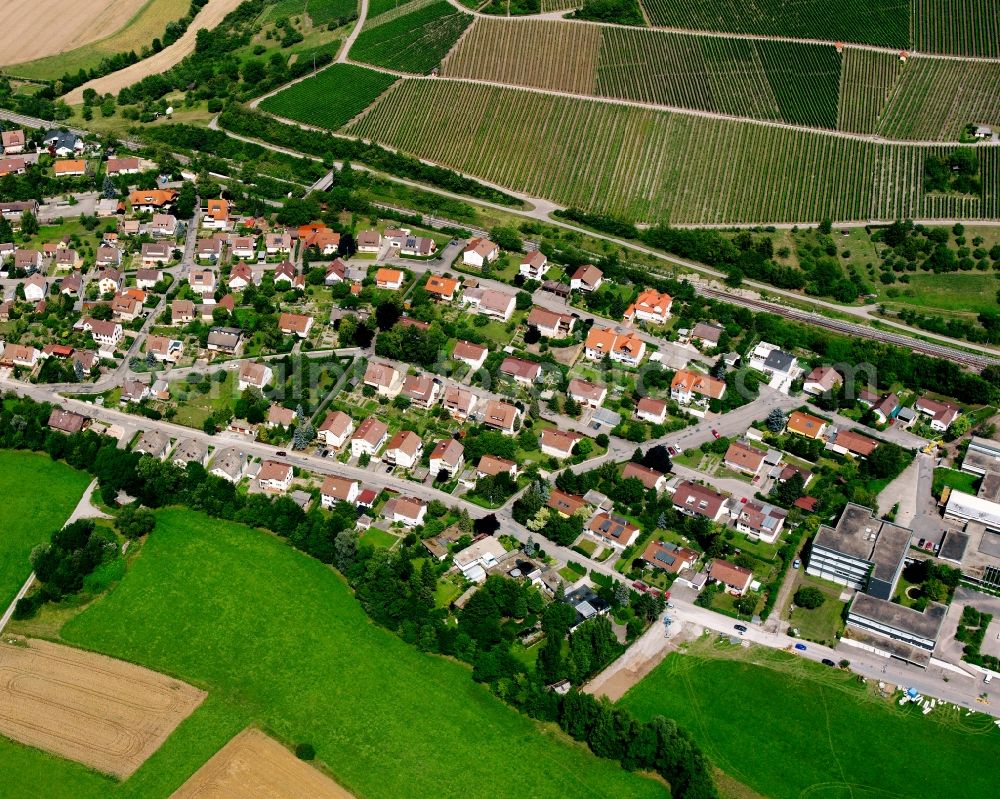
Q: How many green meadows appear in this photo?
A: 3